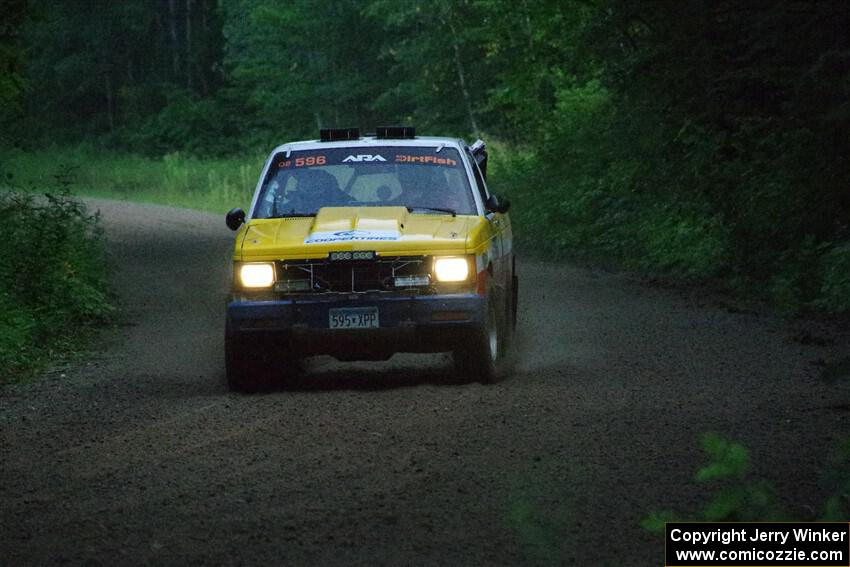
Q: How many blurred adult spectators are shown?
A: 0